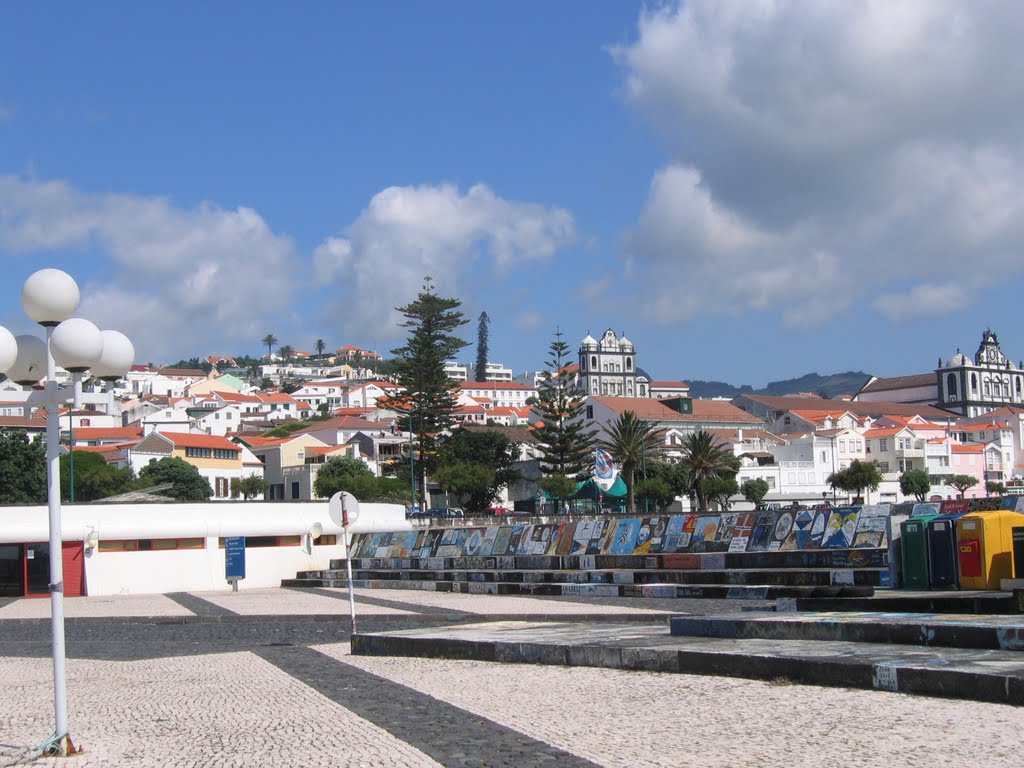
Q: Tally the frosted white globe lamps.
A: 5